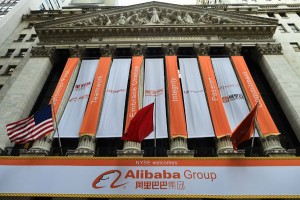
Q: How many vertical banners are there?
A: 11